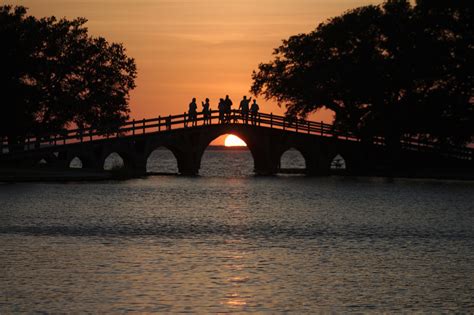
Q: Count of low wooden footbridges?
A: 1